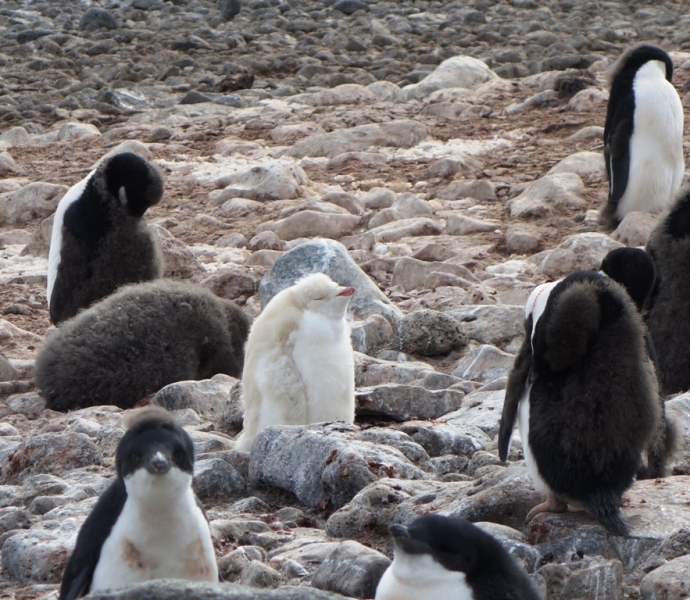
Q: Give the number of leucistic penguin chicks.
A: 1